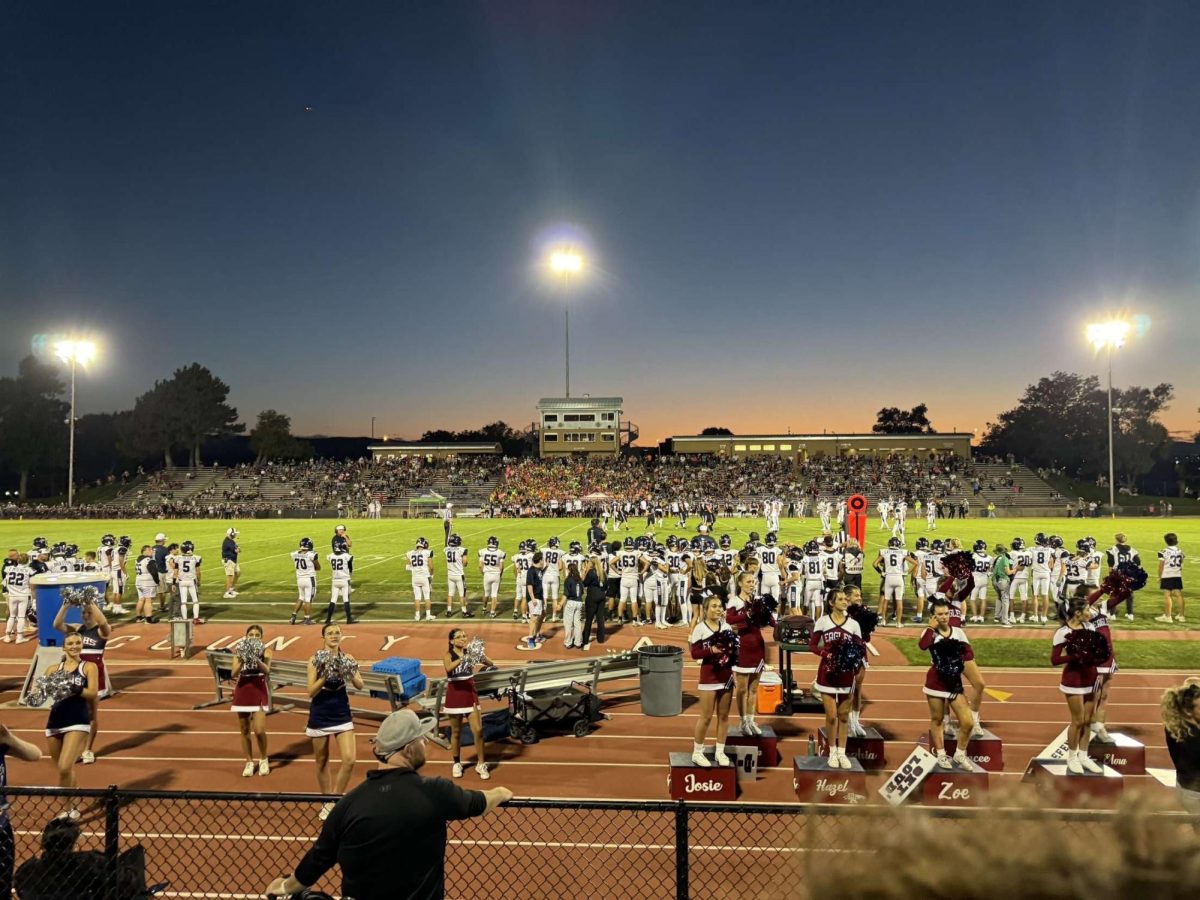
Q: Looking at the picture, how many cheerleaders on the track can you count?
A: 13